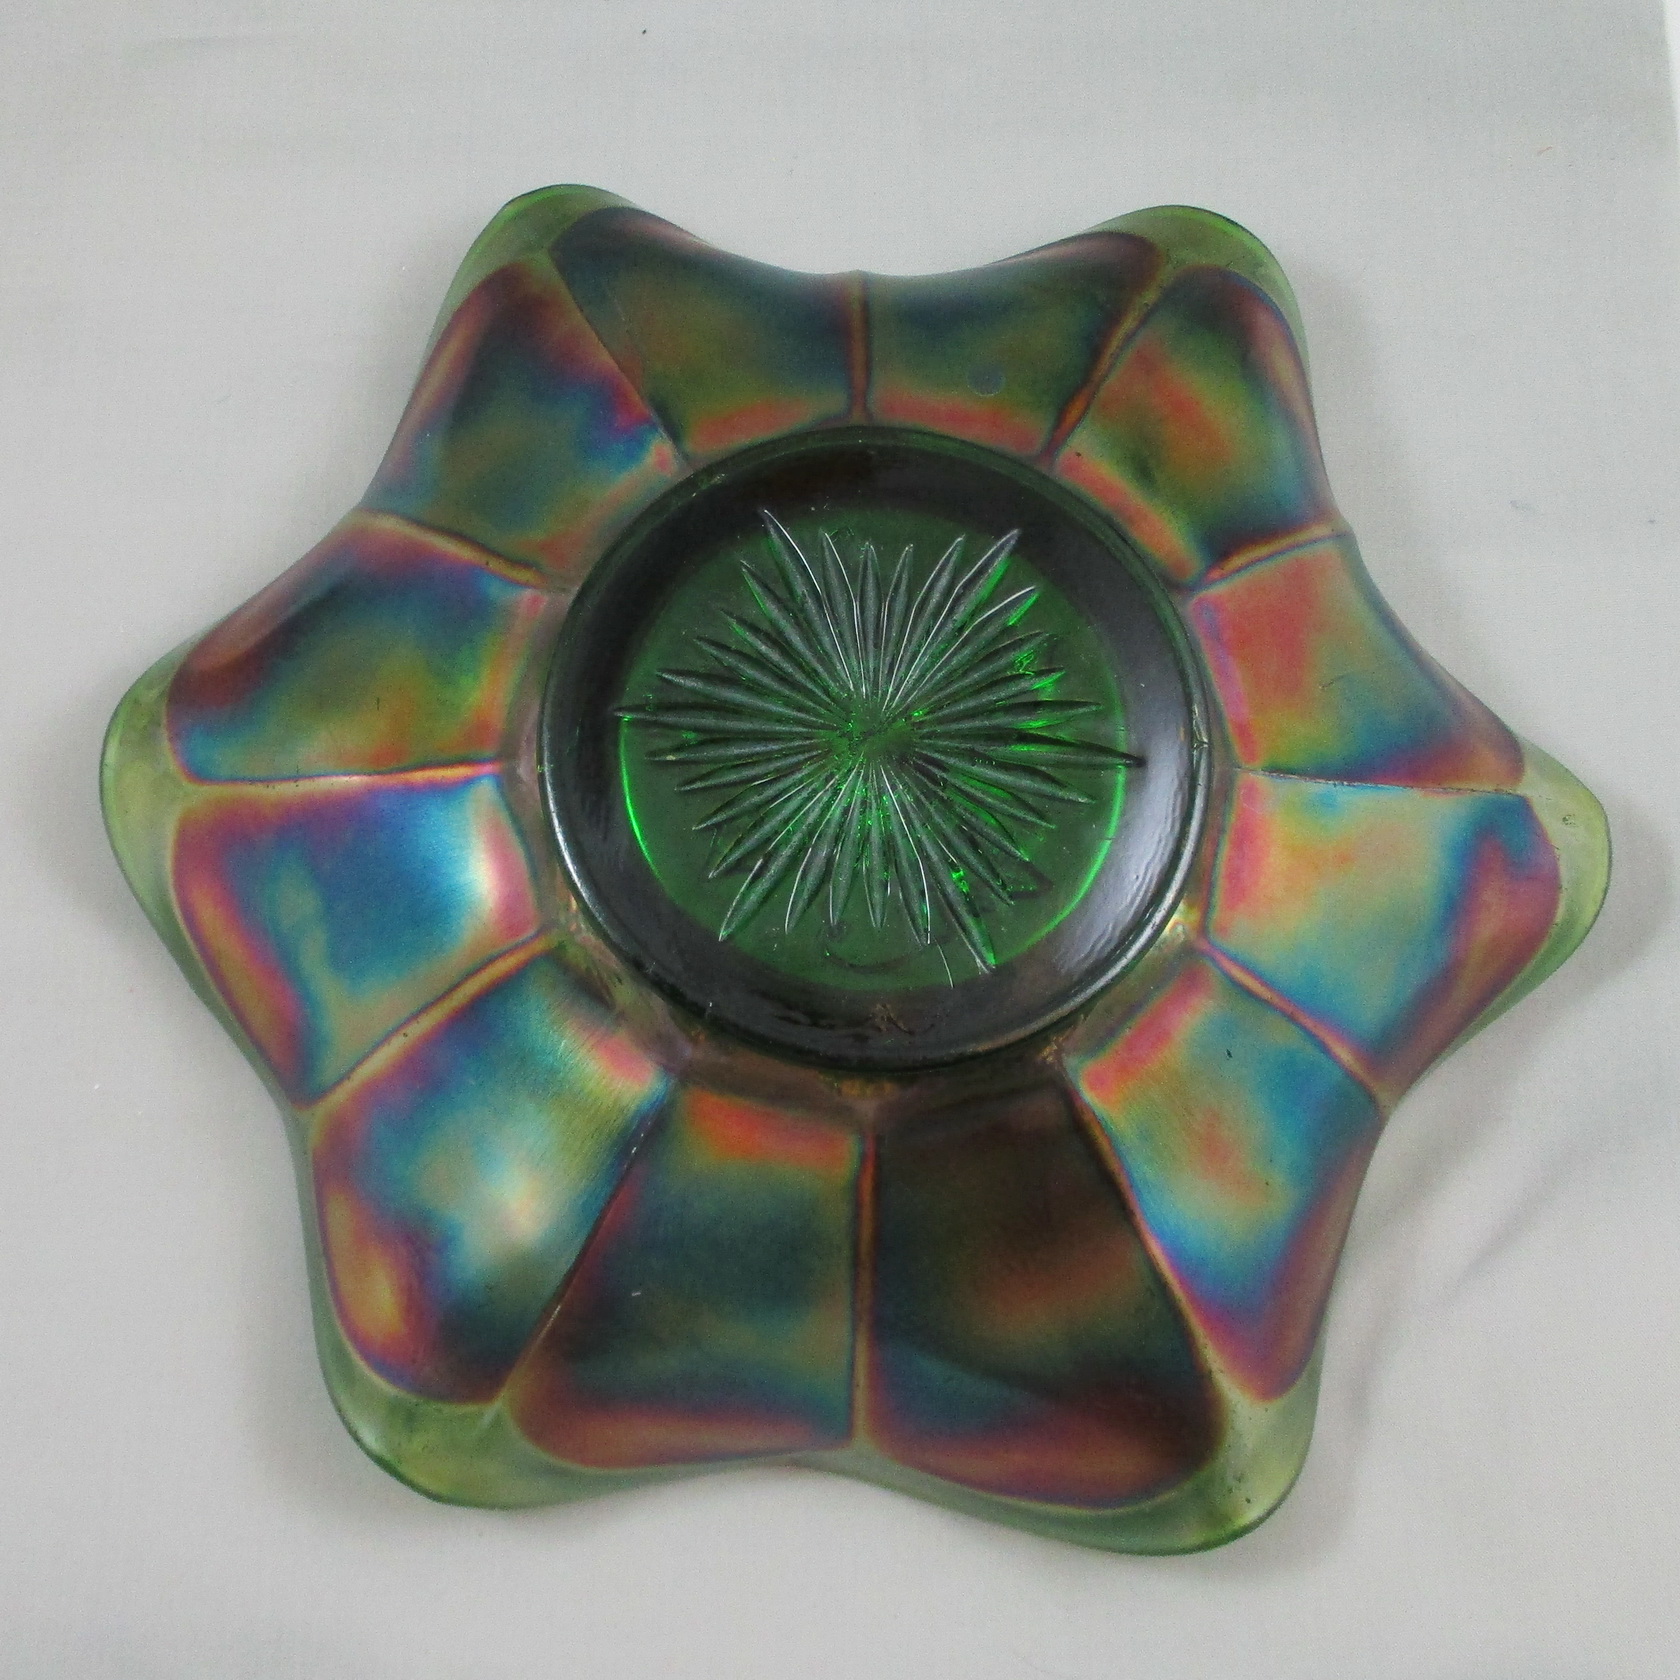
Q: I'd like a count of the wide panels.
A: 12